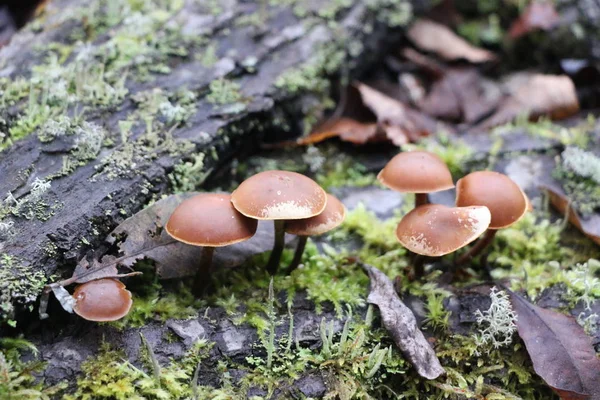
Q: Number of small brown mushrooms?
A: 7